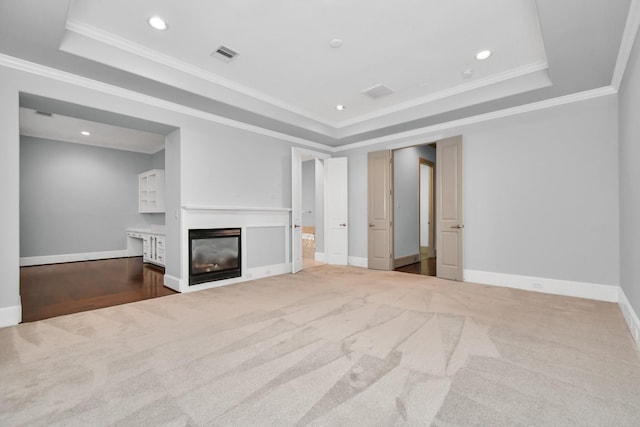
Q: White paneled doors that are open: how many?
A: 2